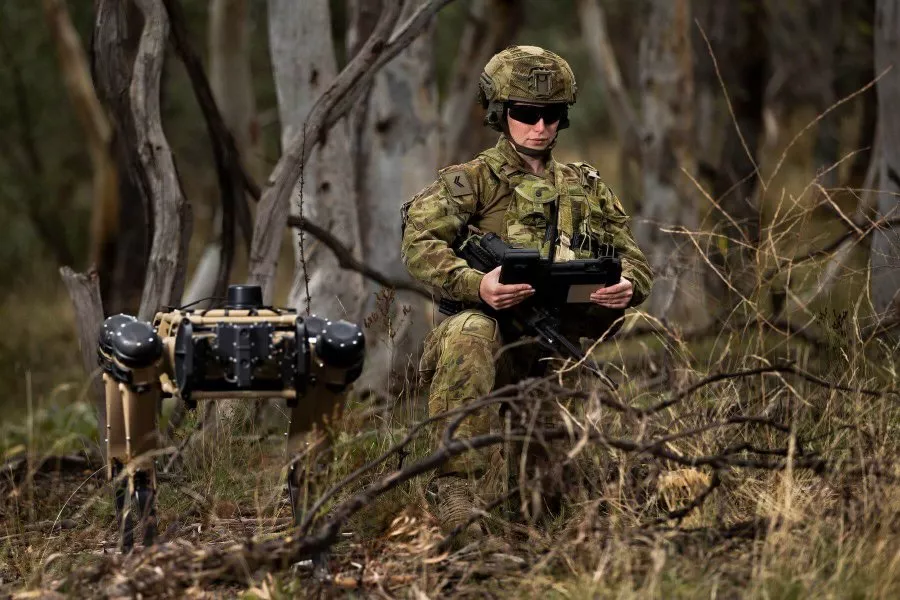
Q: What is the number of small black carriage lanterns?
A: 0